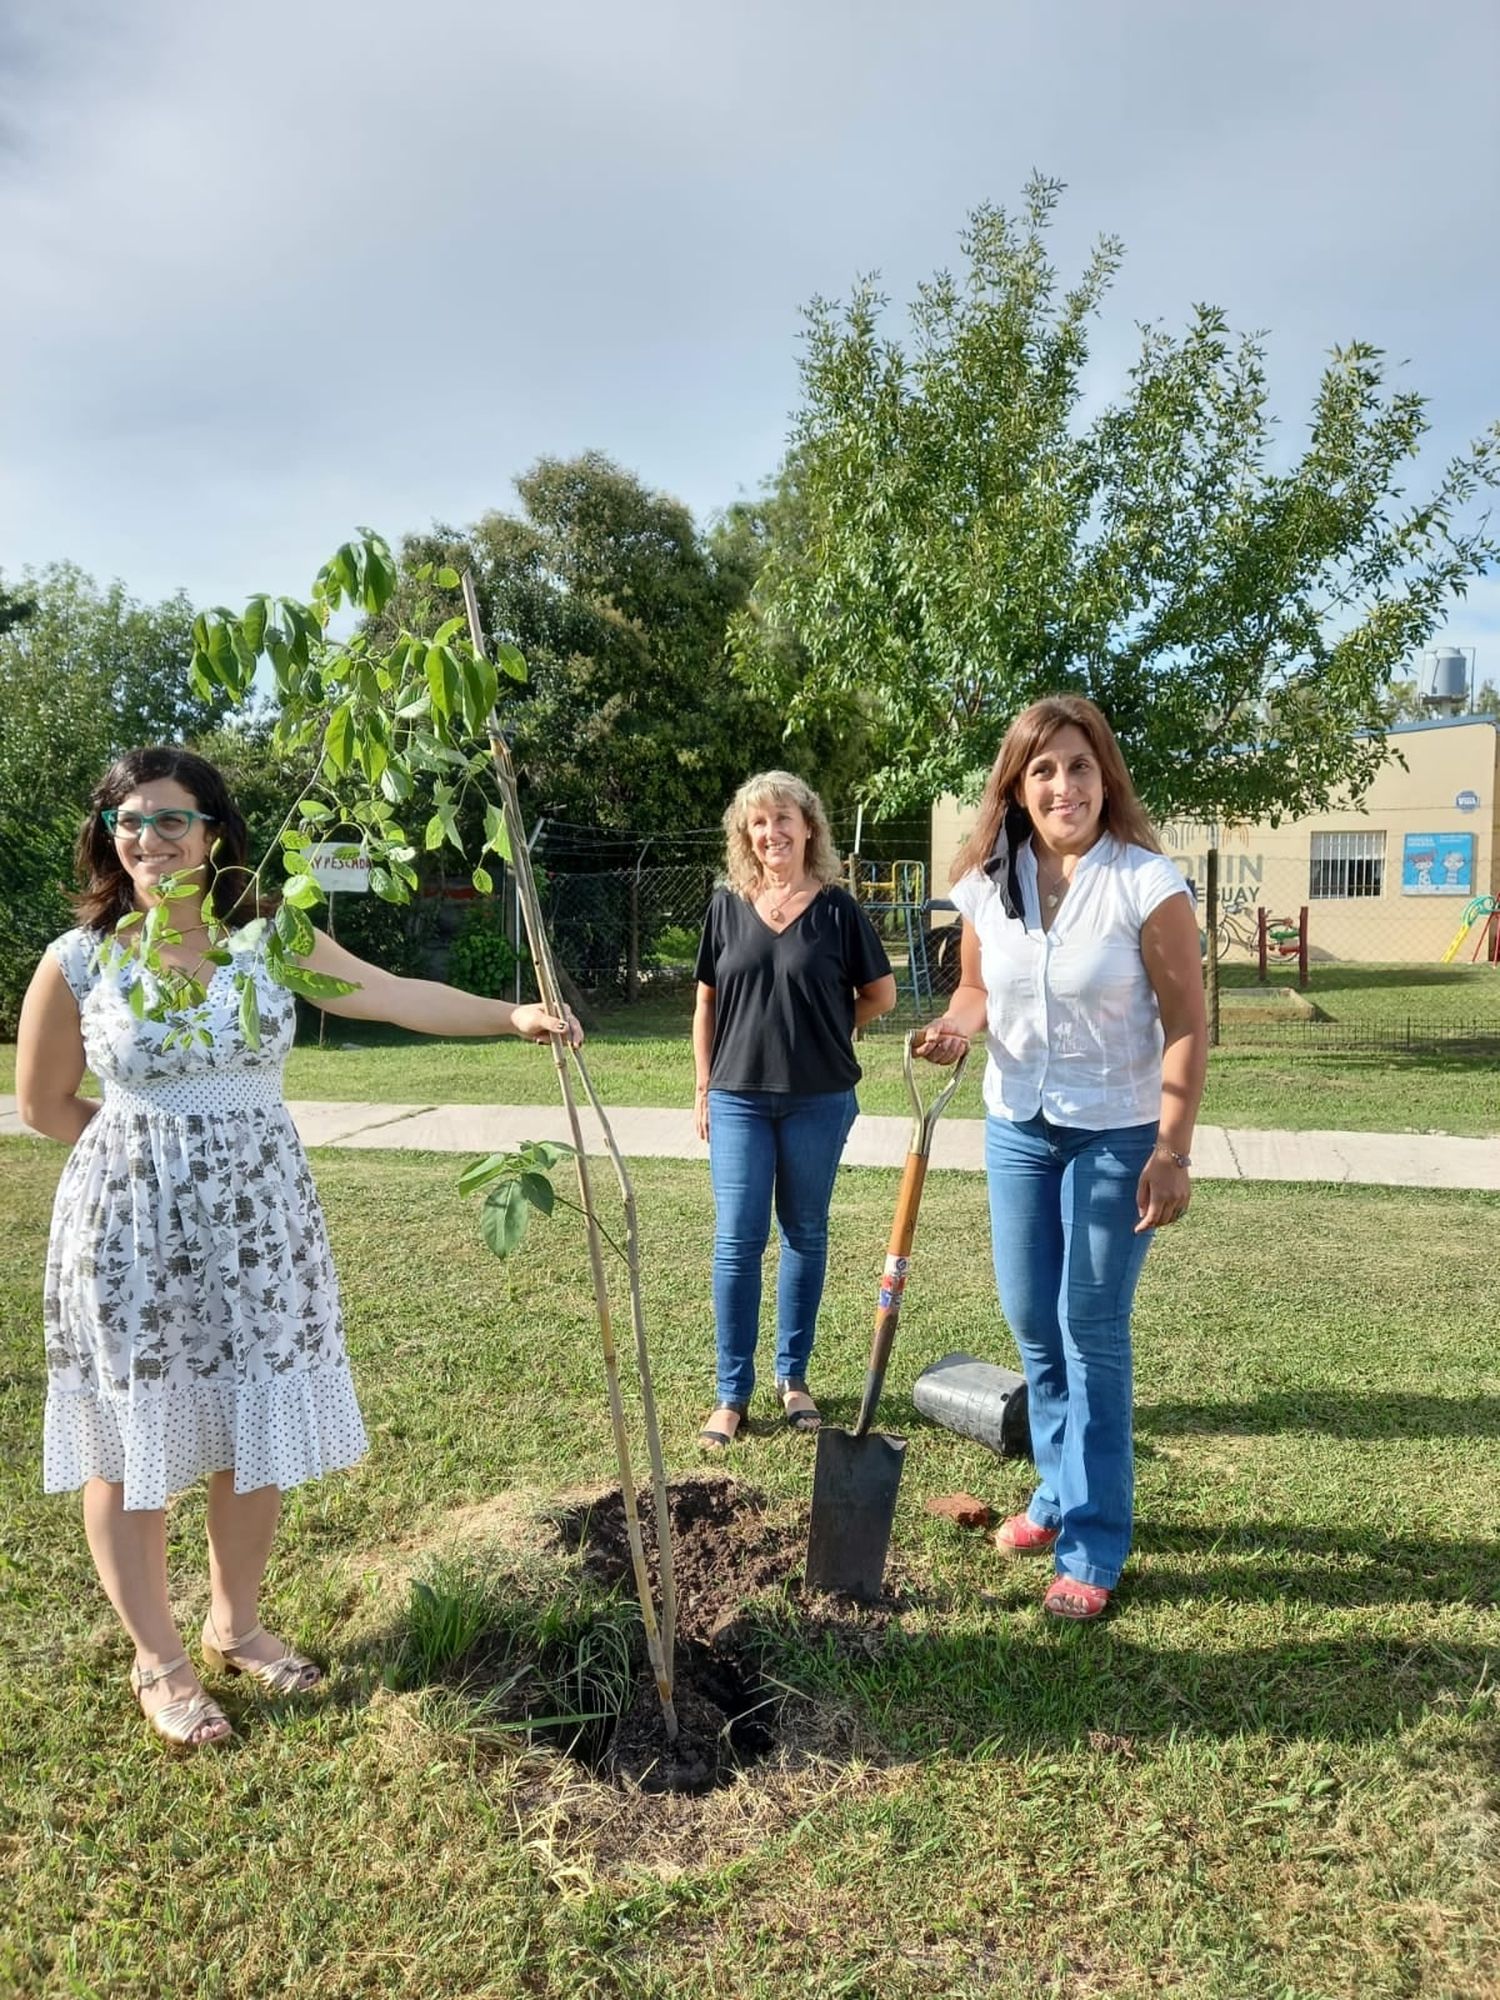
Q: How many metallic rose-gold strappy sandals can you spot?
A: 2